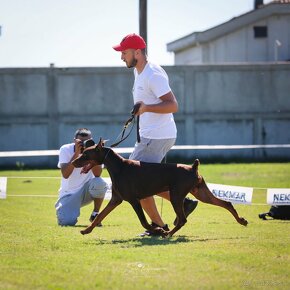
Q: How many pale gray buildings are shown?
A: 1